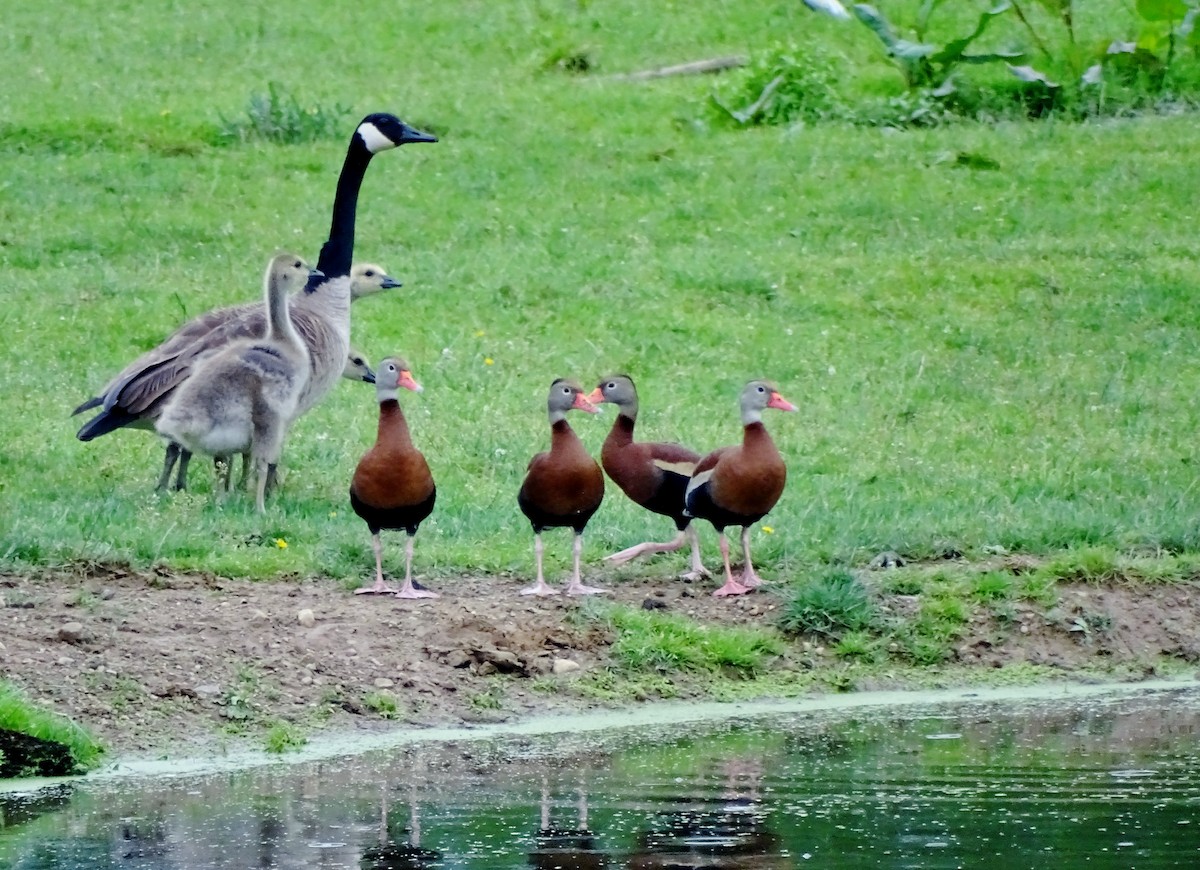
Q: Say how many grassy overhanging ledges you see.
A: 1